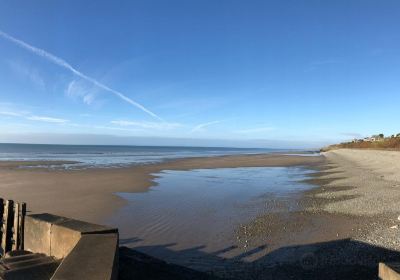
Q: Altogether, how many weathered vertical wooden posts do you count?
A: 4